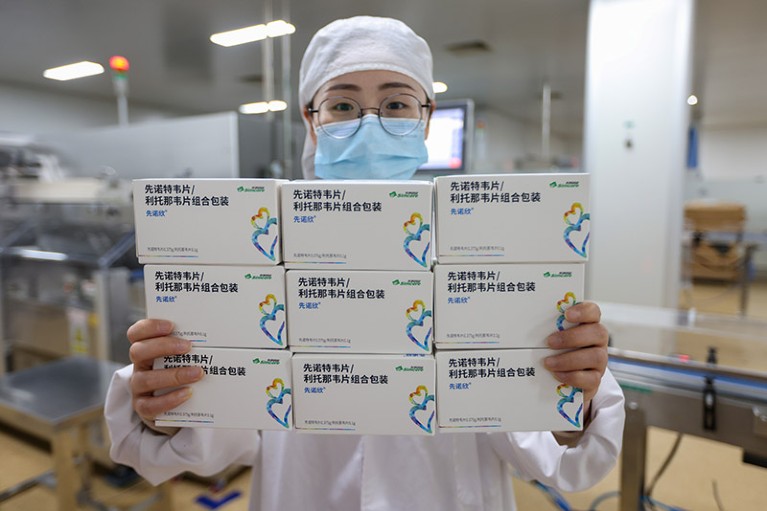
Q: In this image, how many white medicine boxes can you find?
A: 9